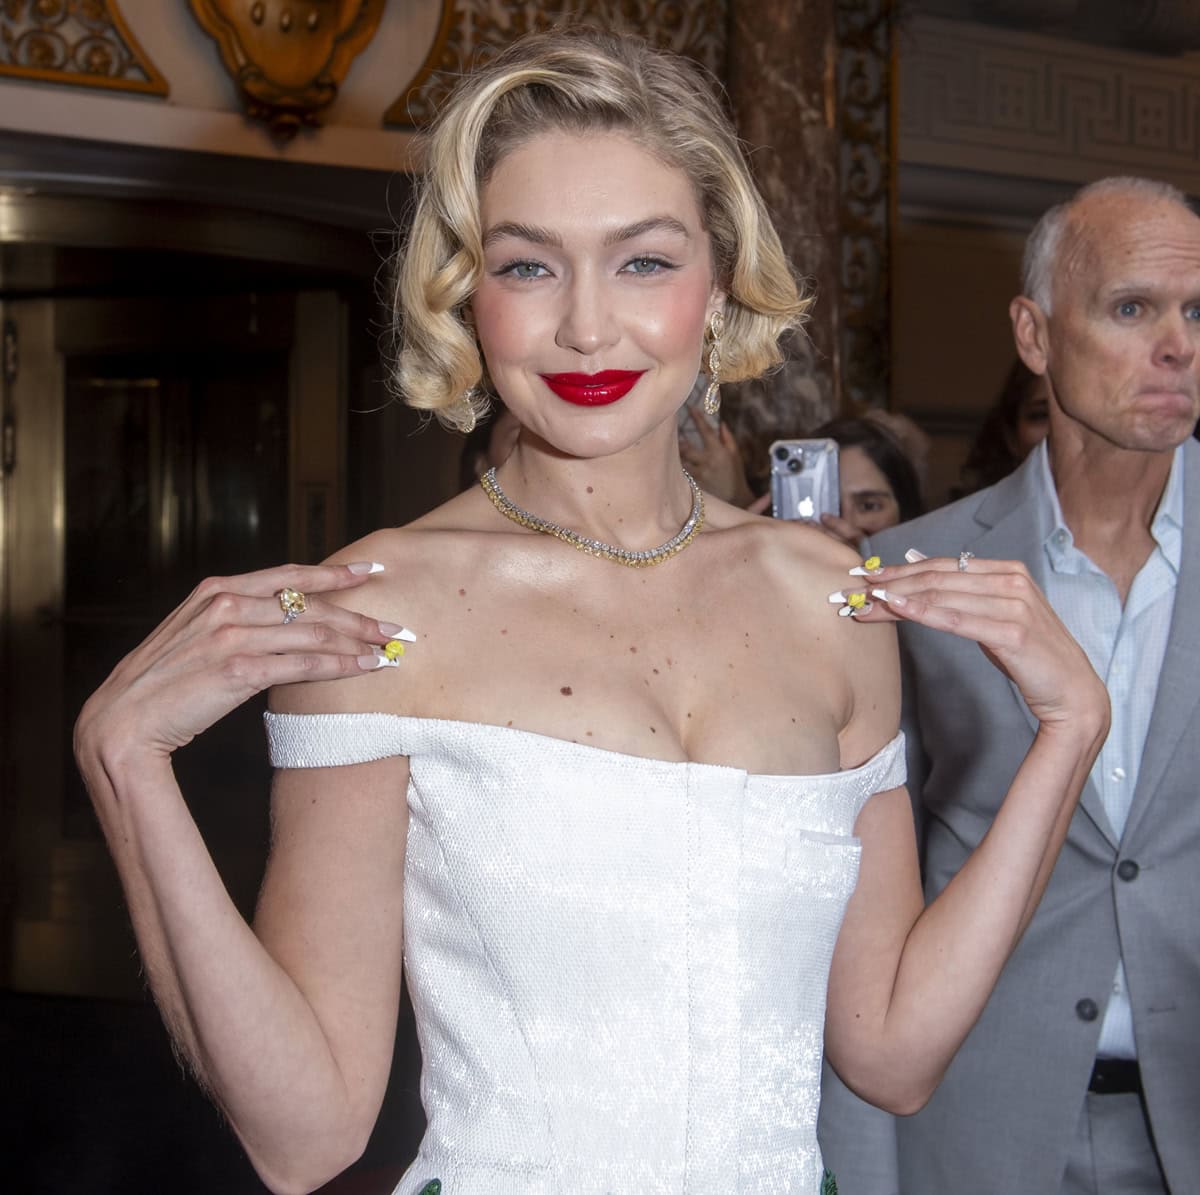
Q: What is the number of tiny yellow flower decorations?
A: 3